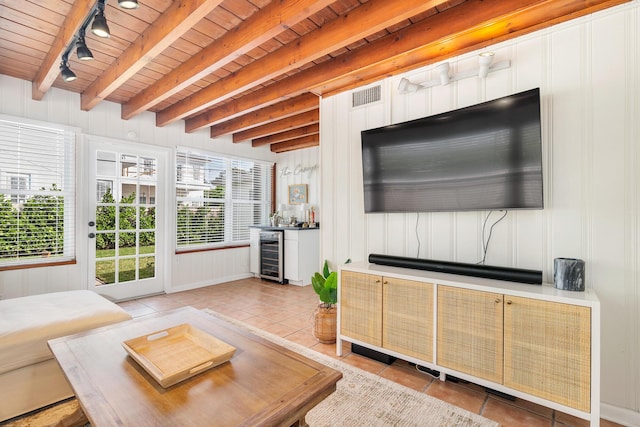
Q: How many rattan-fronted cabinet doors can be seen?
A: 4